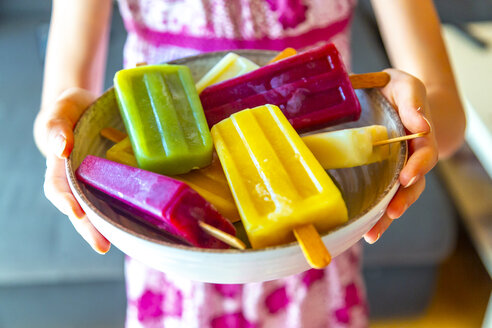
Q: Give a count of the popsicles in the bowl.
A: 7